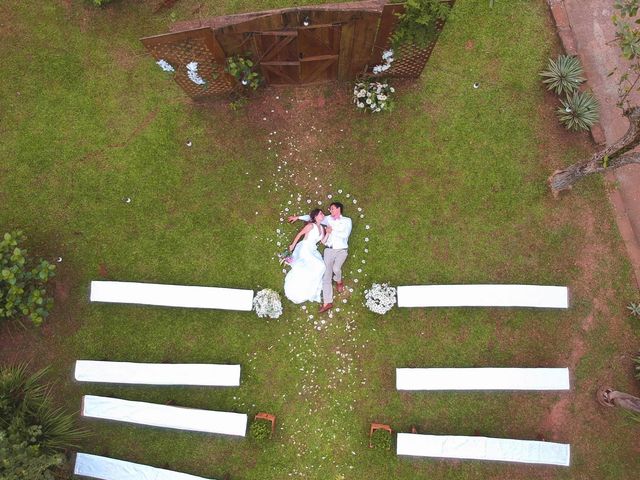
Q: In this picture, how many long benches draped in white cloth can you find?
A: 7